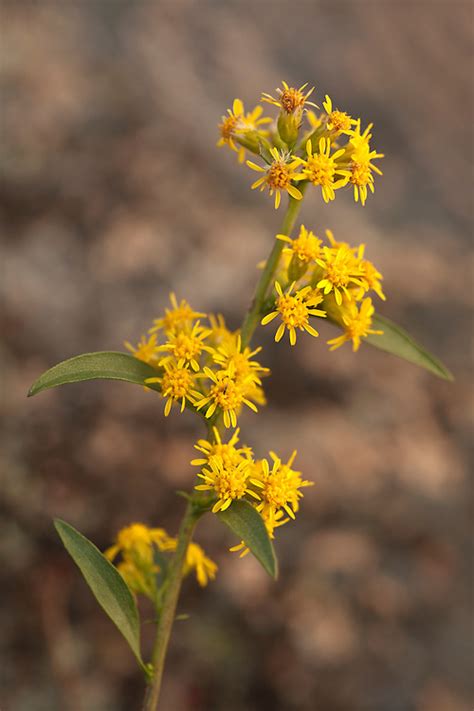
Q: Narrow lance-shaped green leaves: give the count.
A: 4